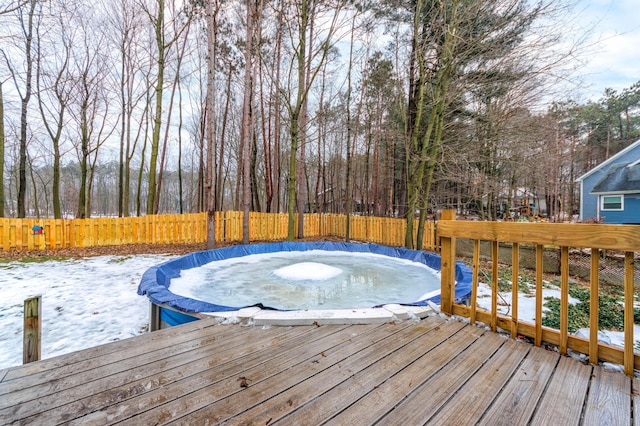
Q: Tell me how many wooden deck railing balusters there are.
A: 7